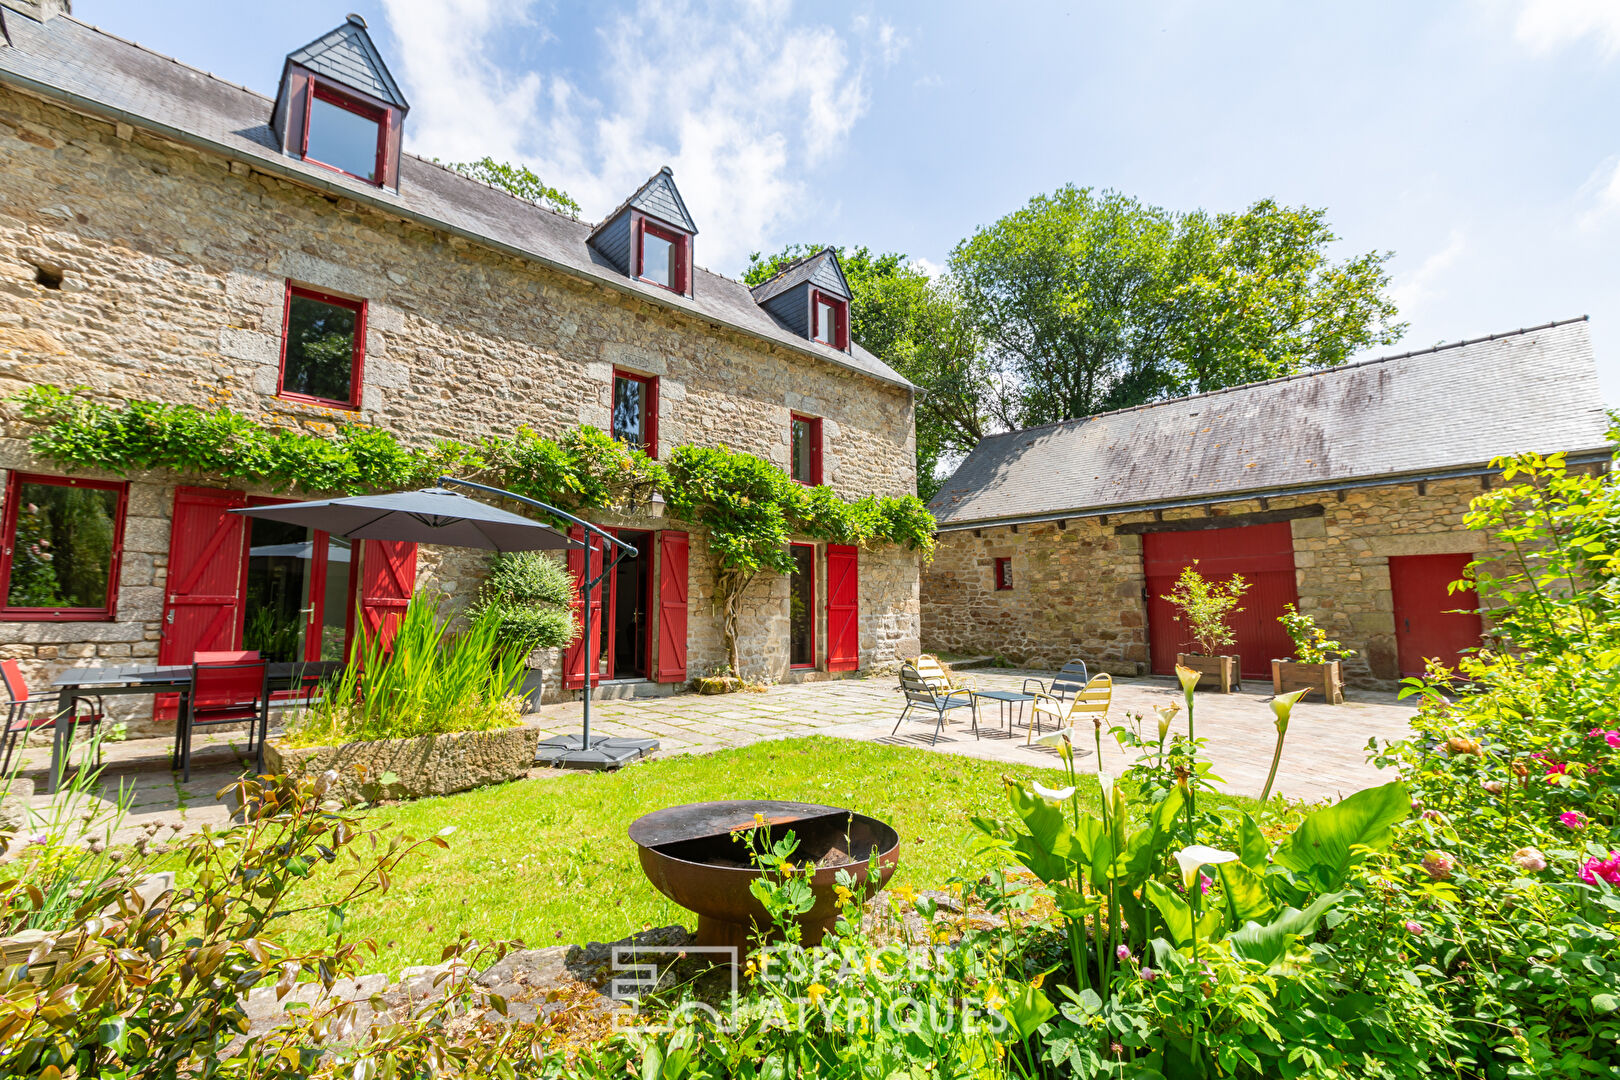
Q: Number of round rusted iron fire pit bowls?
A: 1